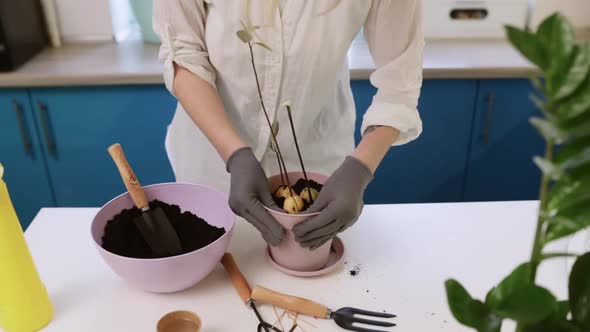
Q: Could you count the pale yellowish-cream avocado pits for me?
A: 3